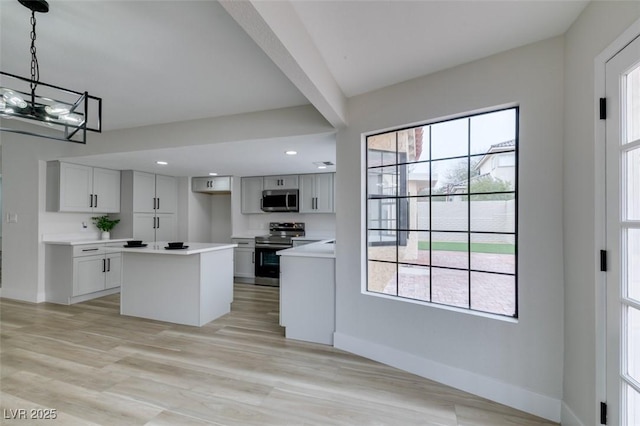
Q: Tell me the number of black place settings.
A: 2